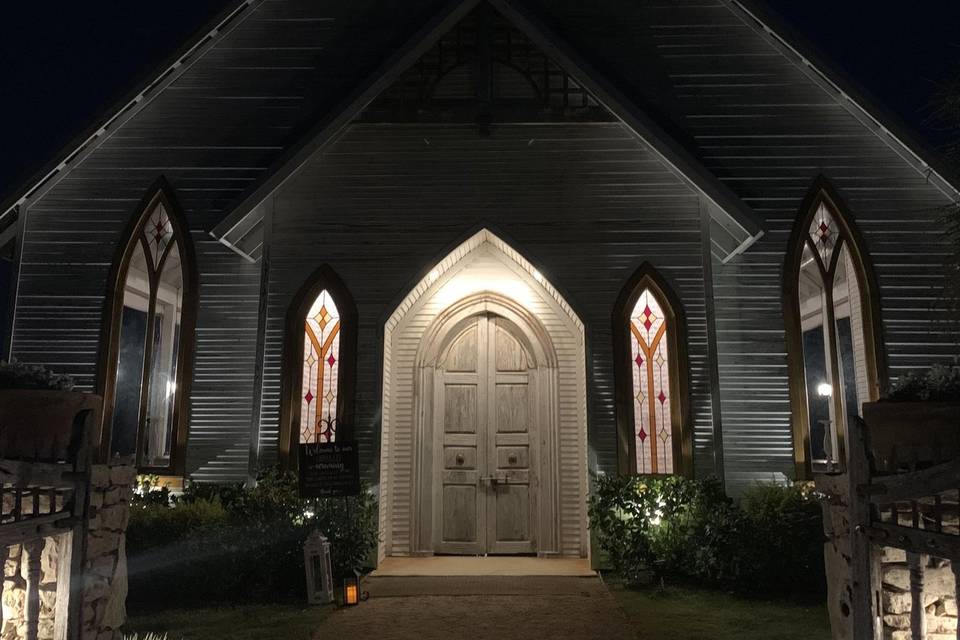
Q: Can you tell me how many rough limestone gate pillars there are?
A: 2